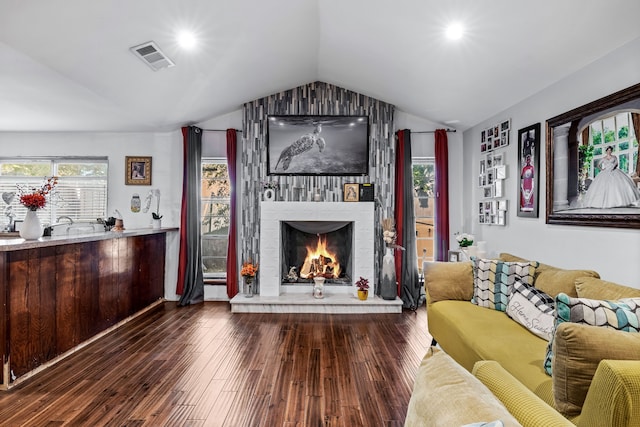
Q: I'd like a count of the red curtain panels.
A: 4